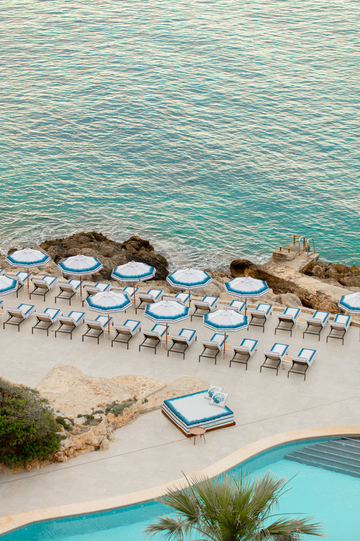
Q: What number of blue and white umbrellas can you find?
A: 10